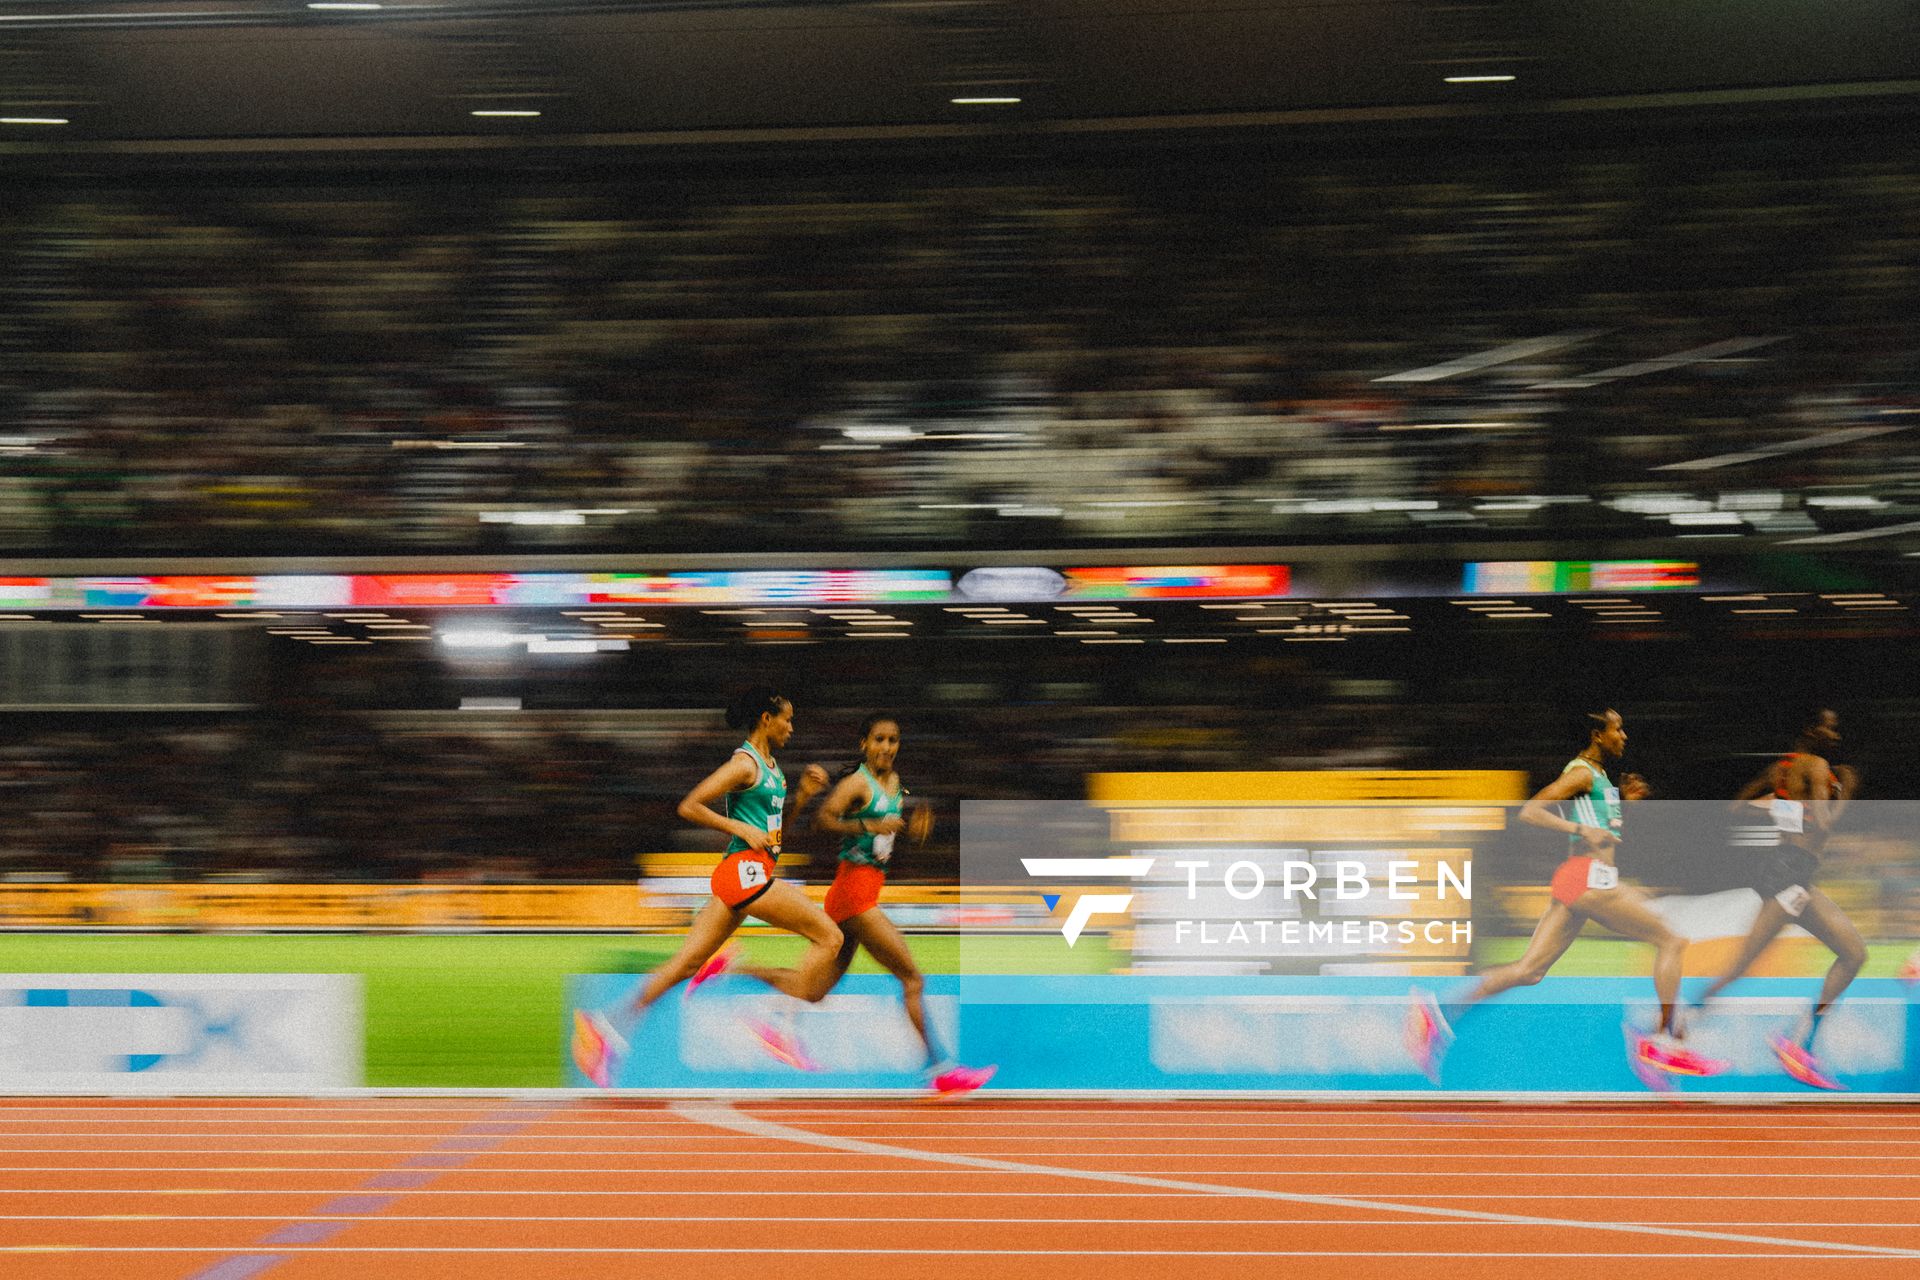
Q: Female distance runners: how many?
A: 4